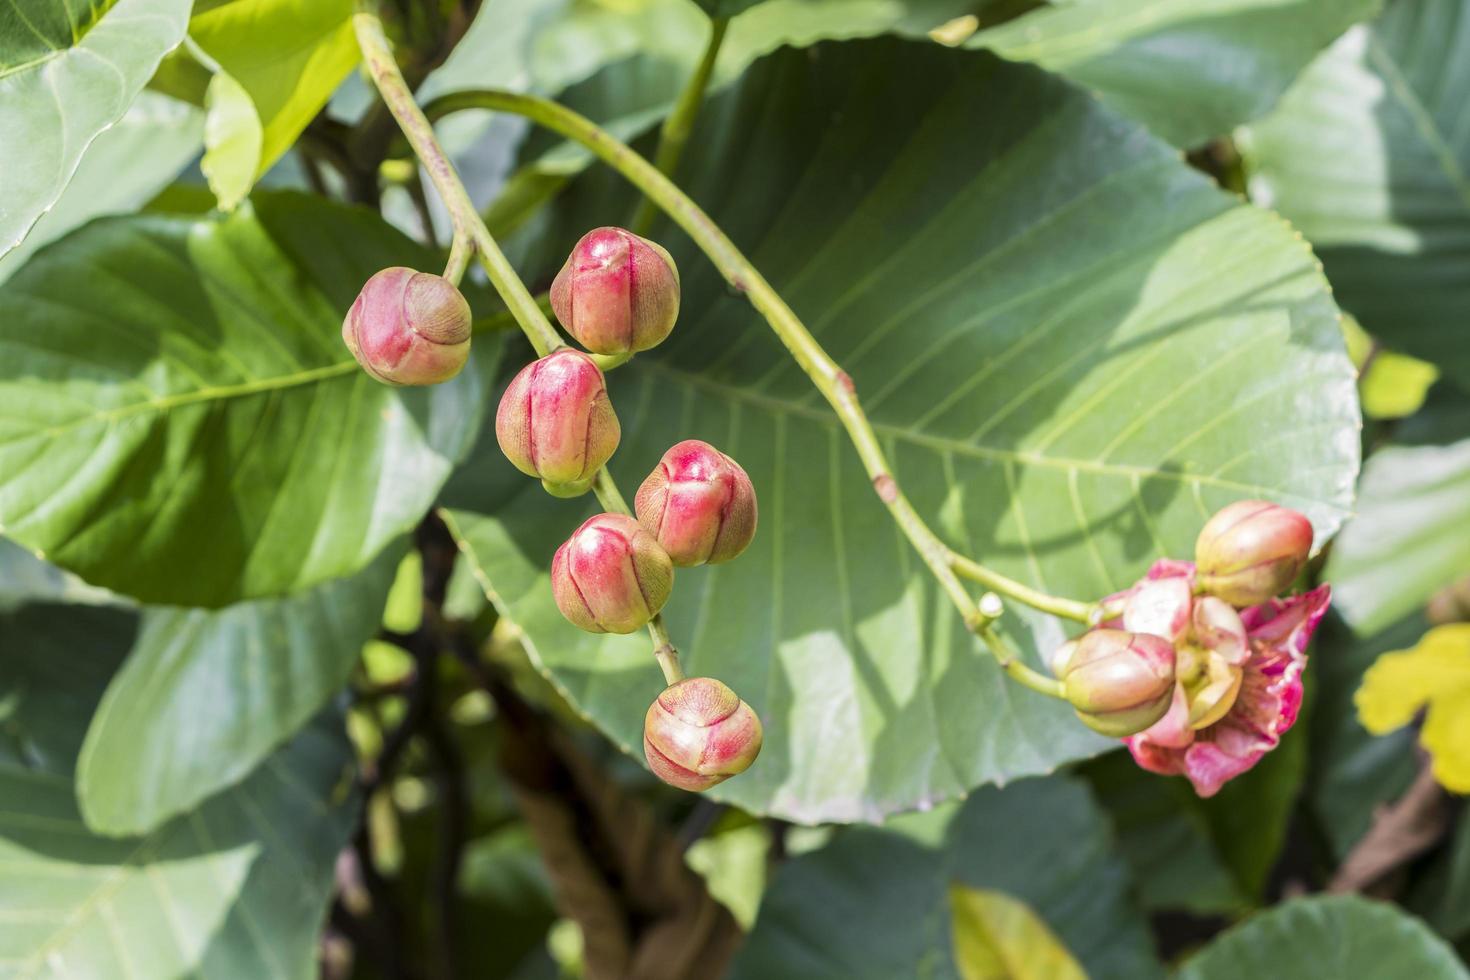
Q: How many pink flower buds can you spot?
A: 8